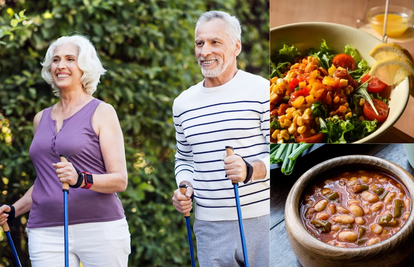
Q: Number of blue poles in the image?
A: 4